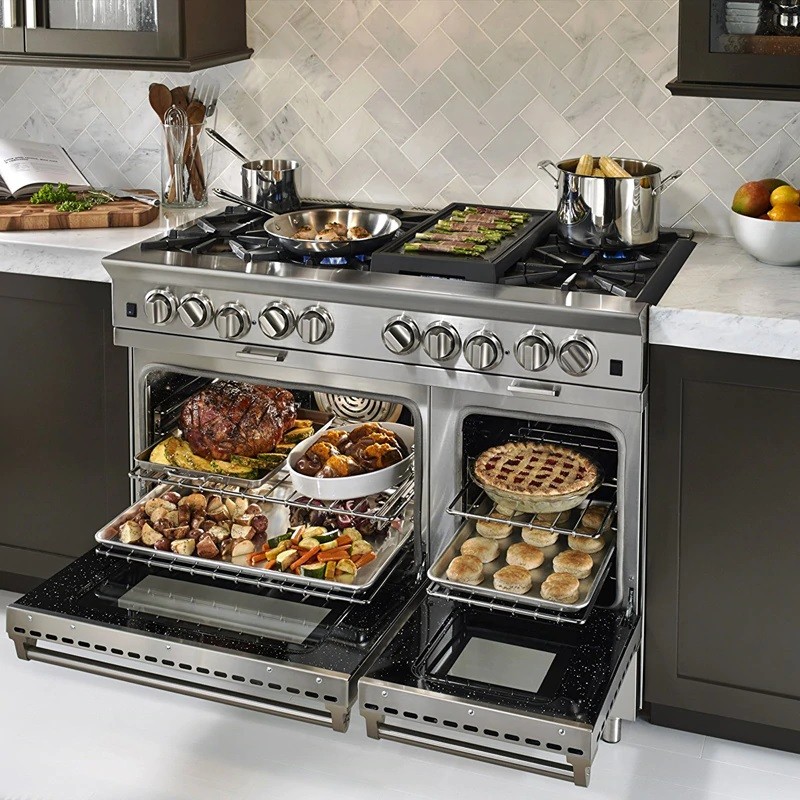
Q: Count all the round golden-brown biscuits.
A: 12